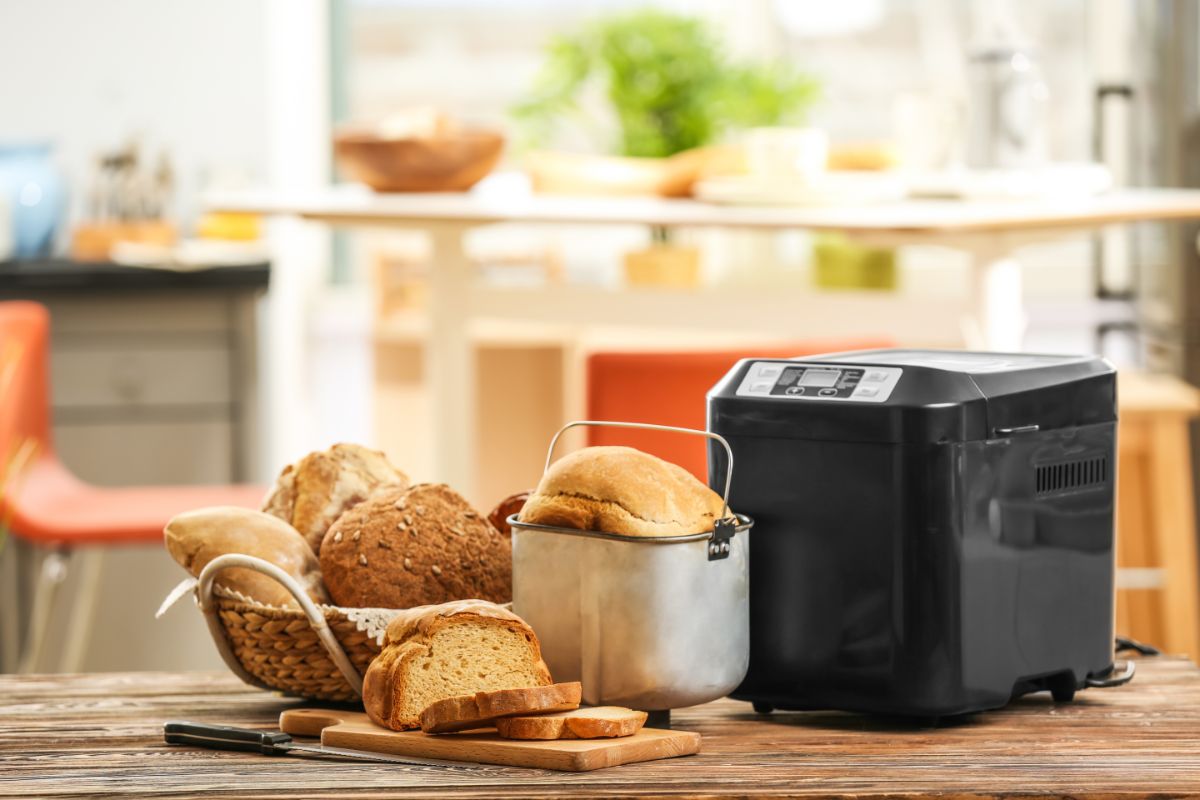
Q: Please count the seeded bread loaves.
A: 1